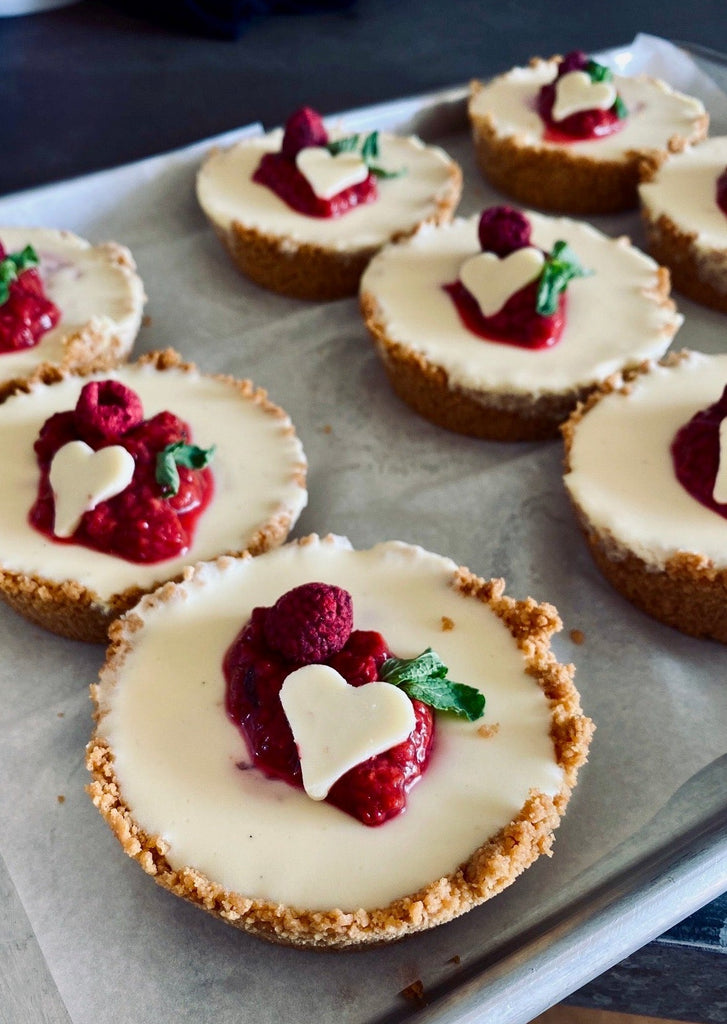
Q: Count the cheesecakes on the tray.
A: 8